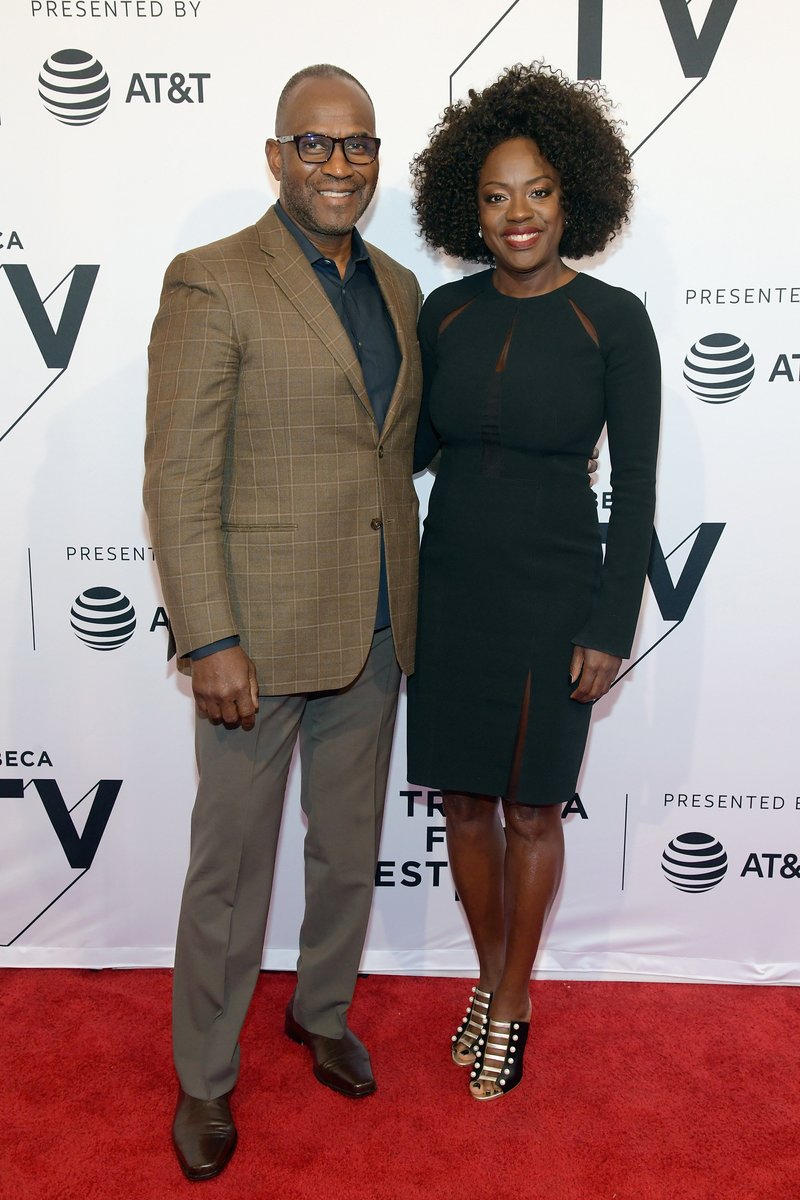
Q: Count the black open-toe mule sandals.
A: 2